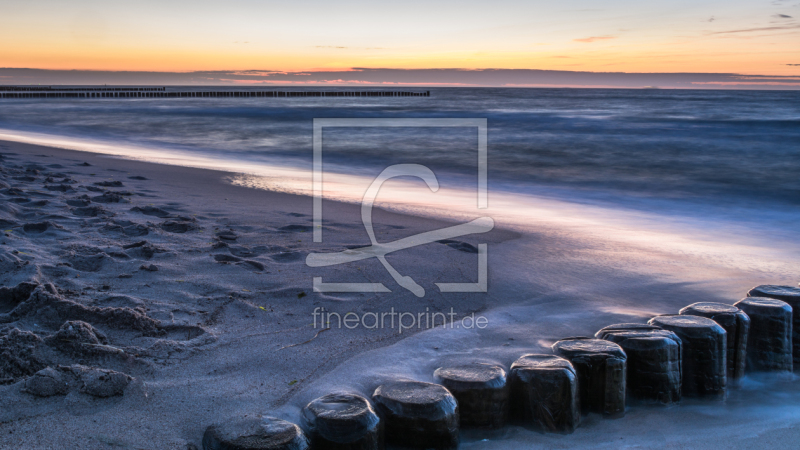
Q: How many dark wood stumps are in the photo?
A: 11